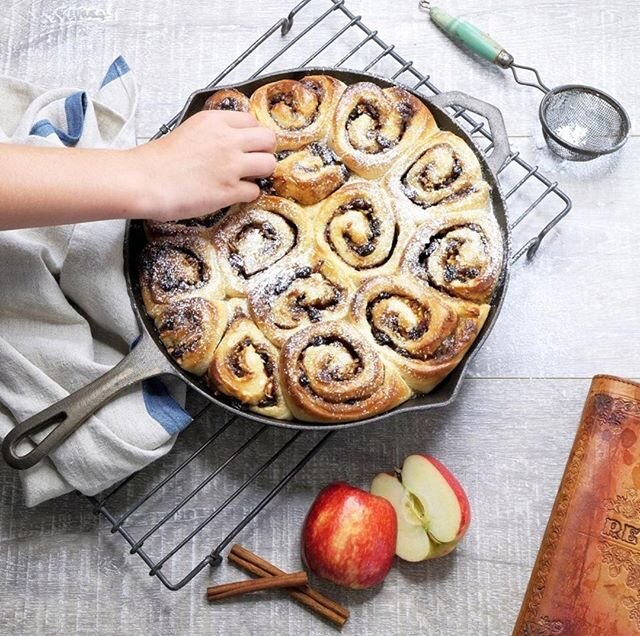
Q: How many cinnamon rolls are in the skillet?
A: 15